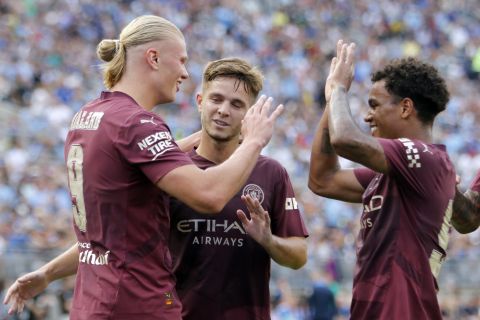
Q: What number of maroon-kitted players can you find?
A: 3